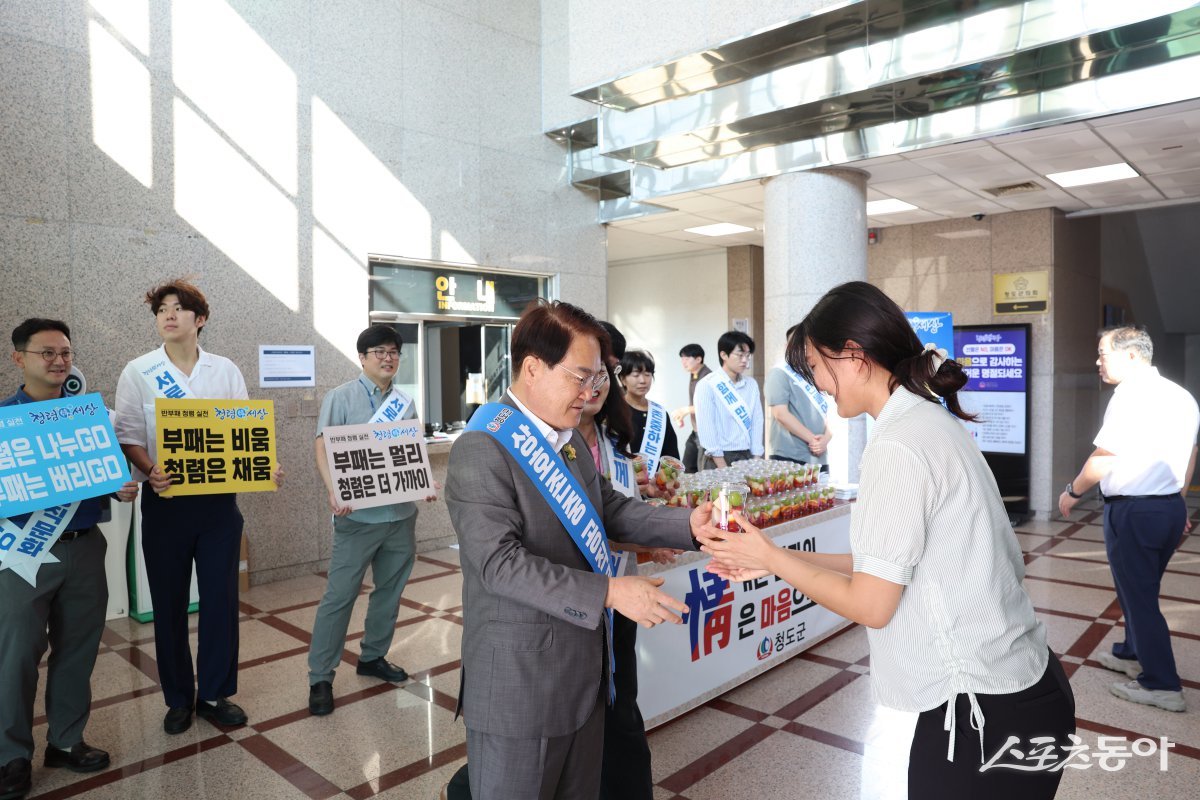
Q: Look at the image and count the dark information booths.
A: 1